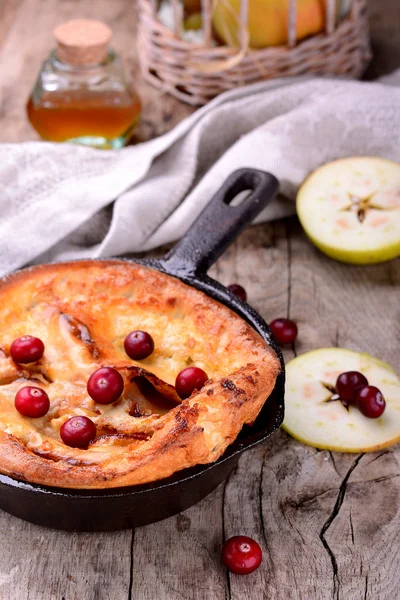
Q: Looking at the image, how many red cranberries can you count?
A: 11